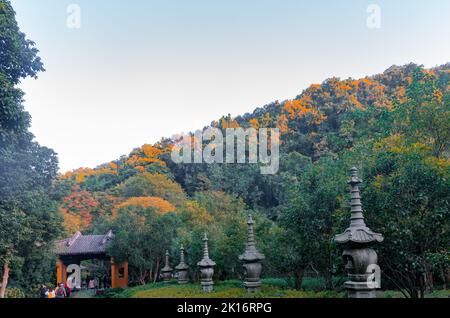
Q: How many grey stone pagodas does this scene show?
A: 5